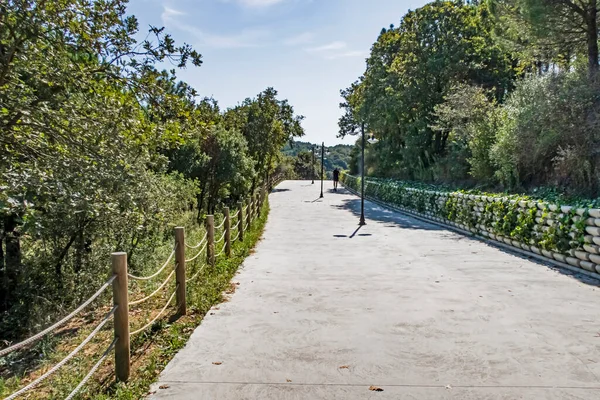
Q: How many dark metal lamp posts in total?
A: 3